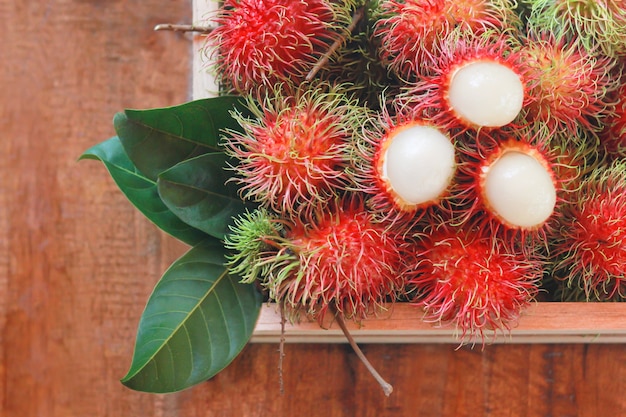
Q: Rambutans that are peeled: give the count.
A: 3